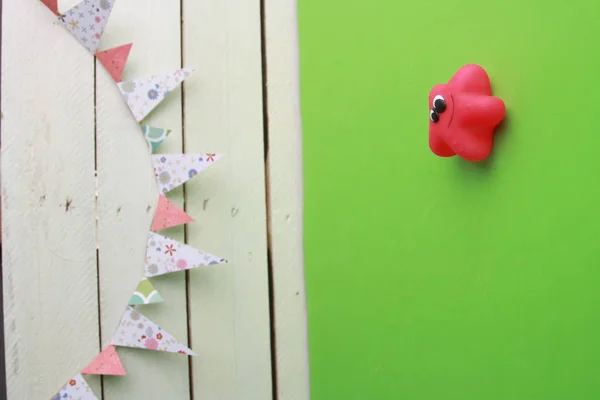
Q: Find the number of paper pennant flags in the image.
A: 12